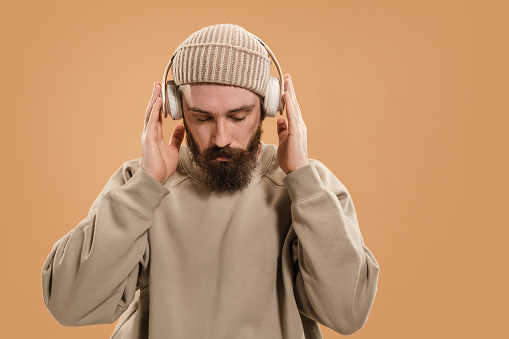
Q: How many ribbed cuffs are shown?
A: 2